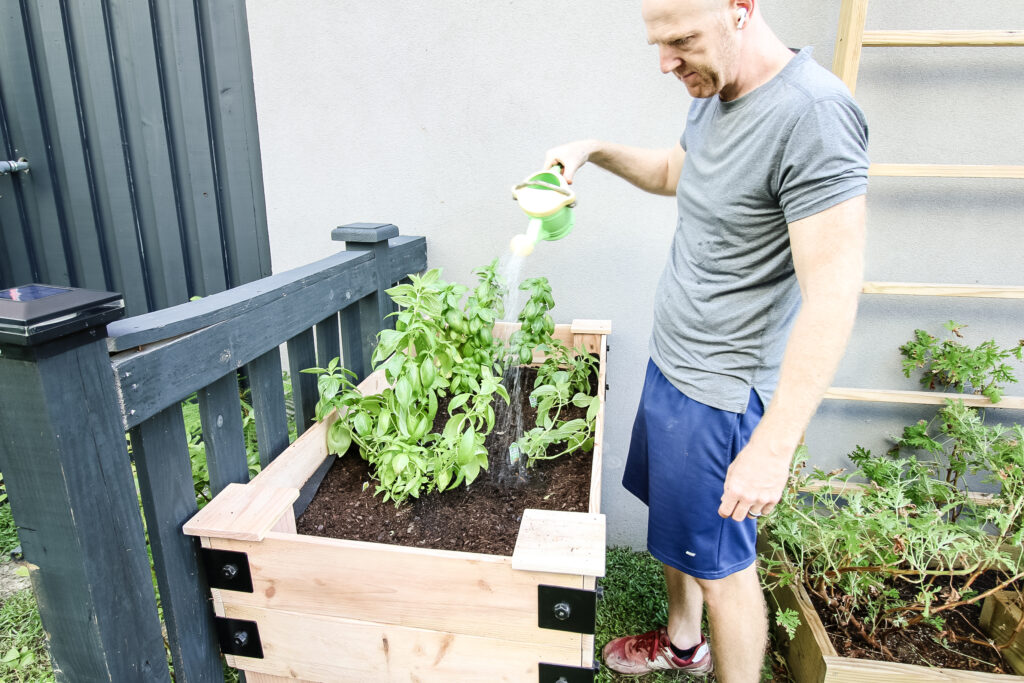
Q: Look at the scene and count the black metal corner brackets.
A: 4